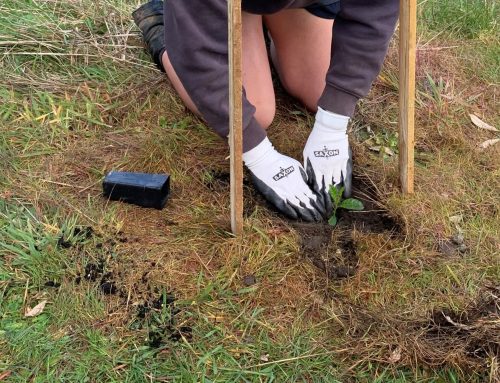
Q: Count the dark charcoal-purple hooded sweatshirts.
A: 1